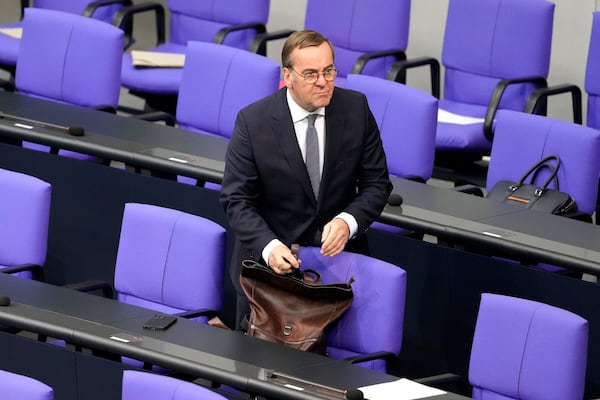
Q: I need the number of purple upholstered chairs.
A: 15